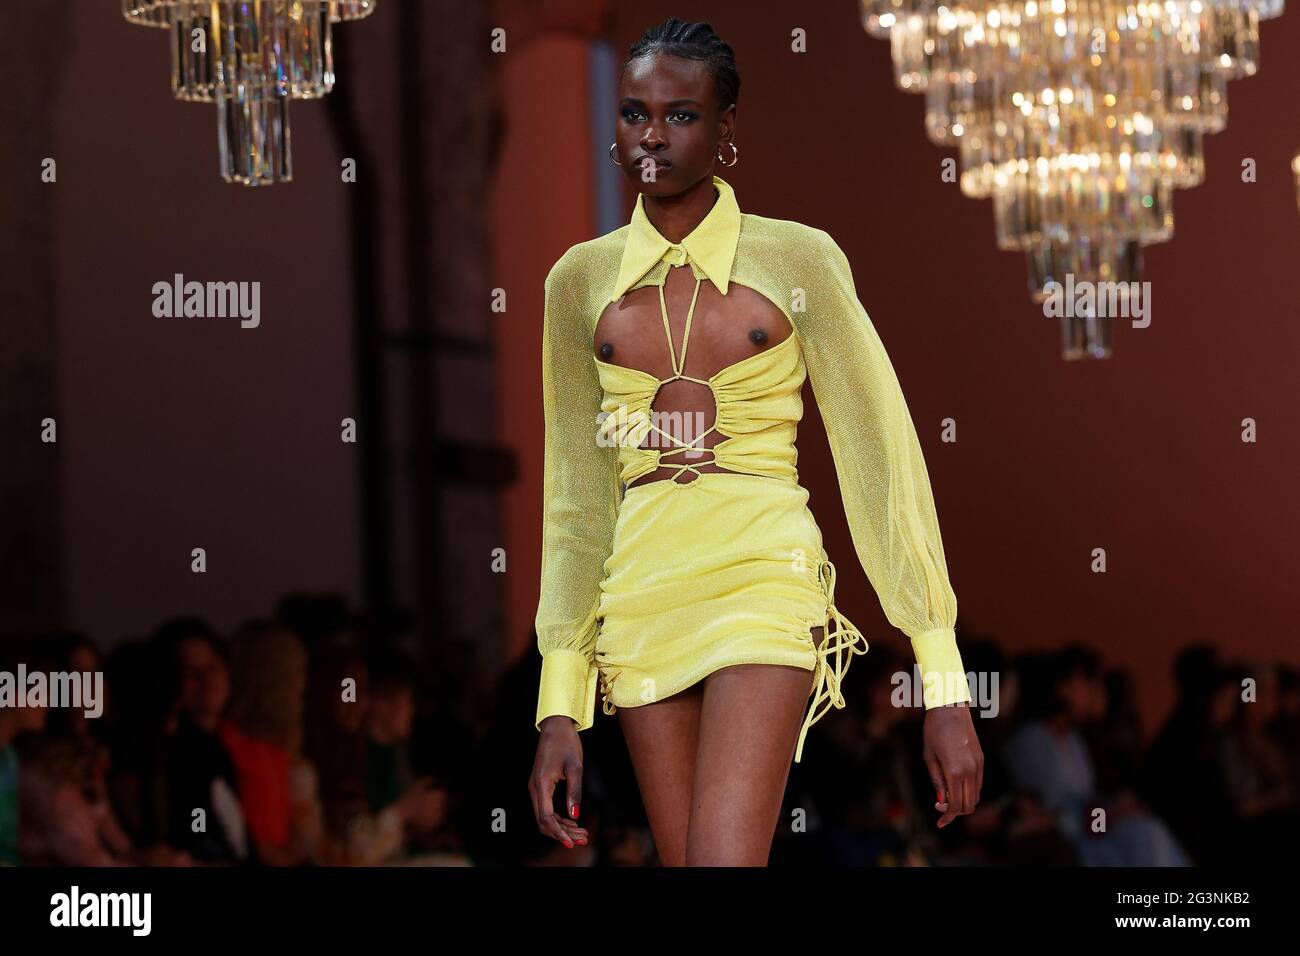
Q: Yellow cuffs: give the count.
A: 2